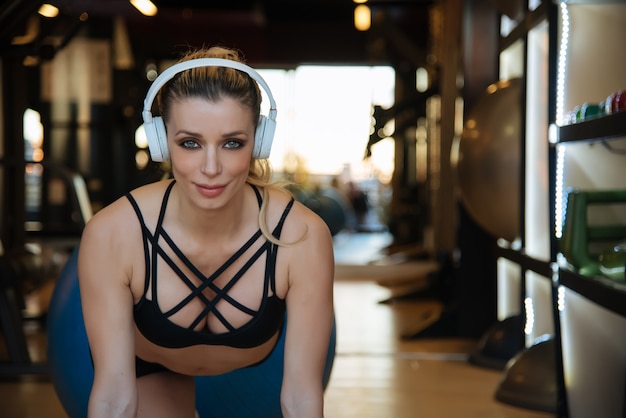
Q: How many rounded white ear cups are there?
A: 2